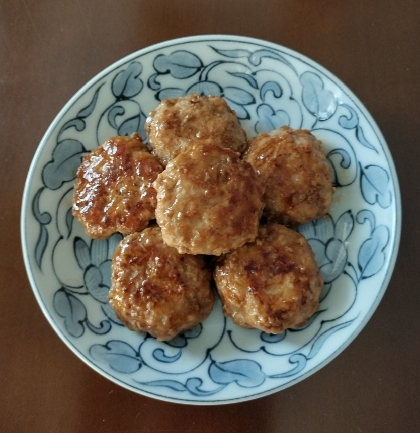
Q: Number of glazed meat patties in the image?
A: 6